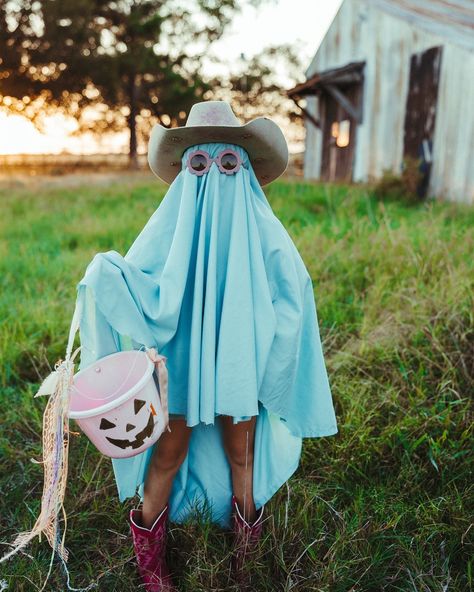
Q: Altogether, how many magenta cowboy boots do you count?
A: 2